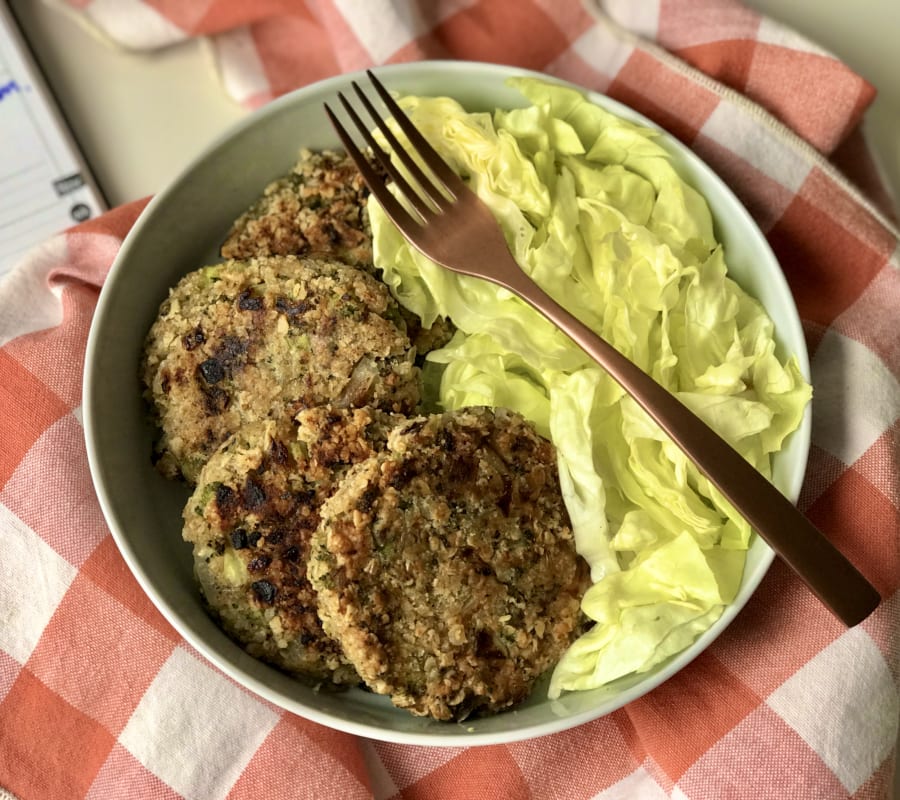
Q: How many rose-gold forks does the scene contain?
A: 1